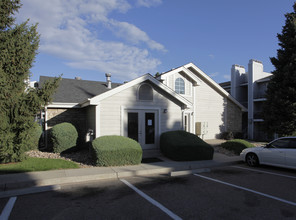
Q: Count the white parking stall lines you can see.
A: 4